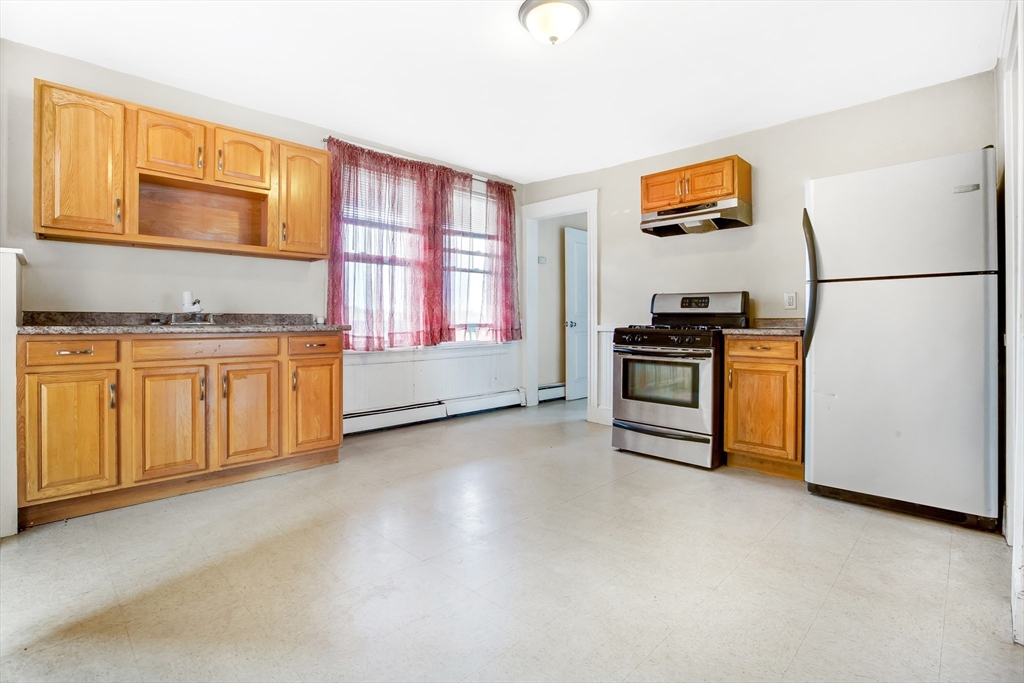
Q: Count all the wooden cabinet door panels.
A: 11